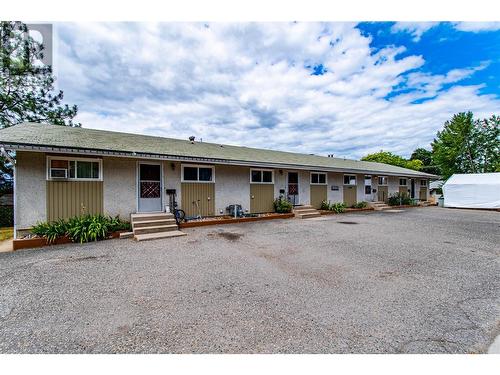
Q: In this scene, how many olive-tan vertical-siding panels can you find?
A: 8